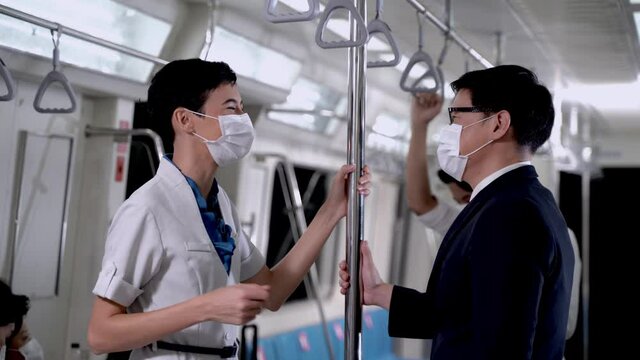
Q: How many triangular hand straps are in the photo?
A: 7